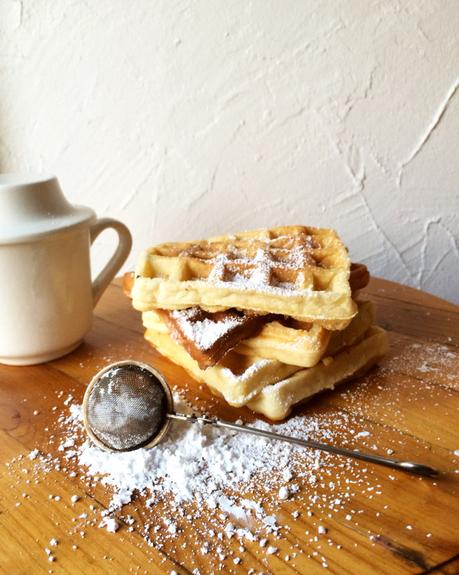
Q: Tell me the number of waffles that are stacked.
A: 5